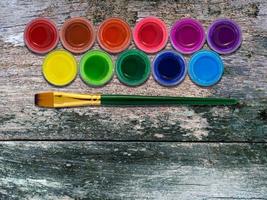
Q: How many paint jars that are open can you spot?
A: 11